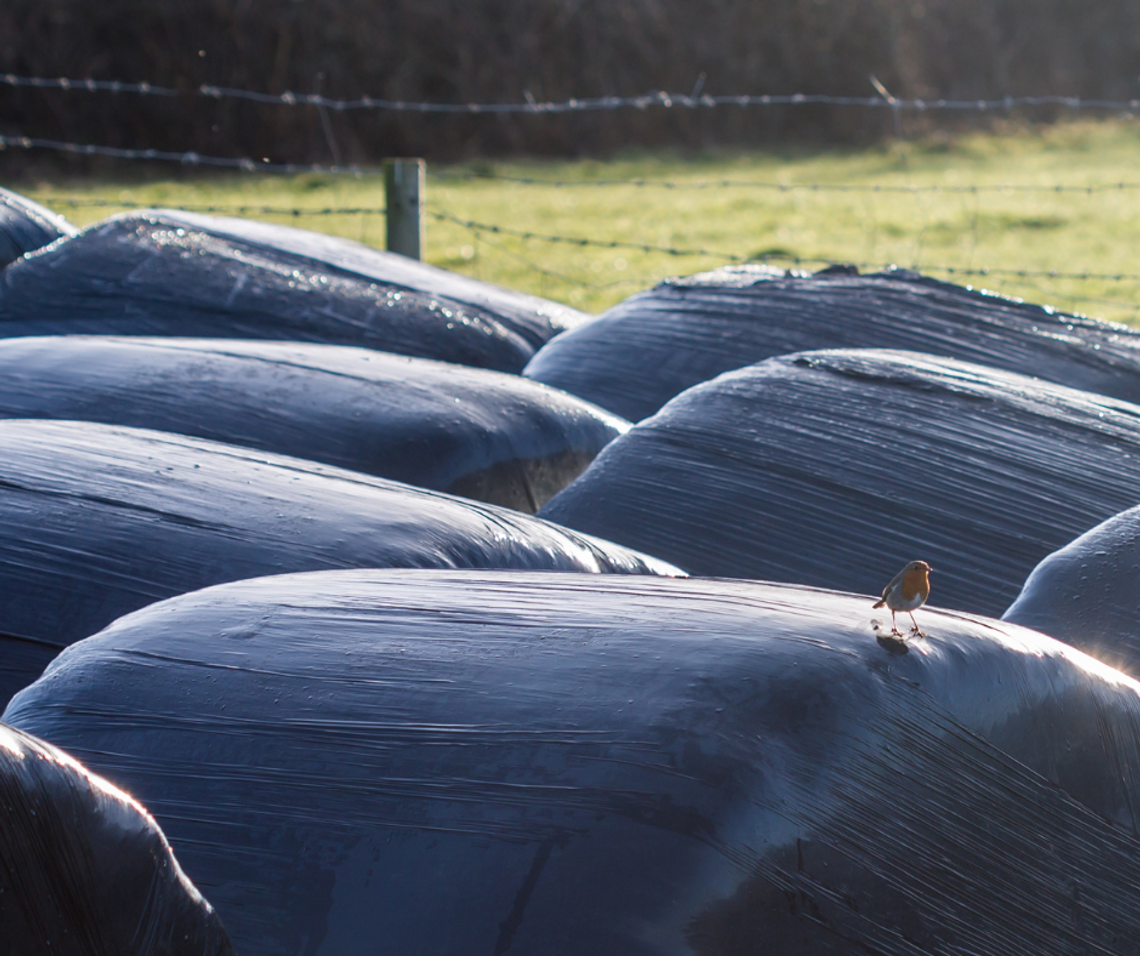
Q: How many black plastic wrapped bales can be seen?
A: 9